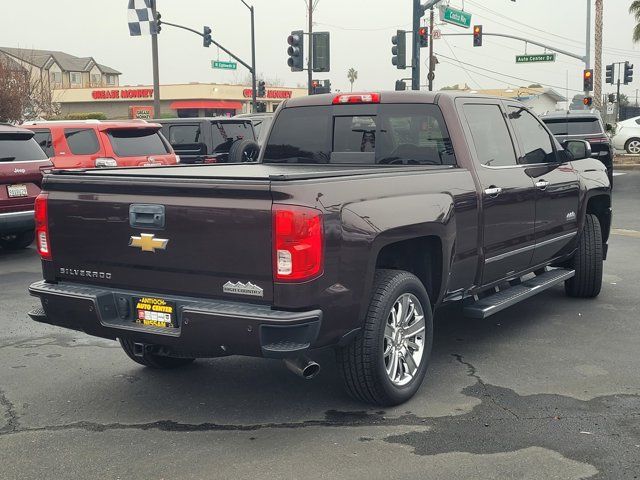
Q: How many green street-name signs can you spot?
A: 3